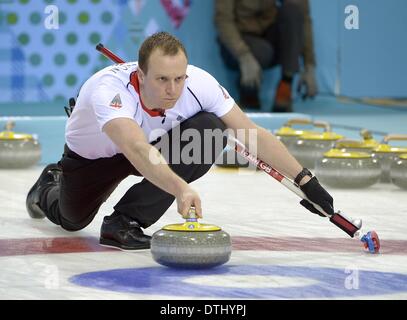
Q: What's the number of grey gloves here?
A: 2